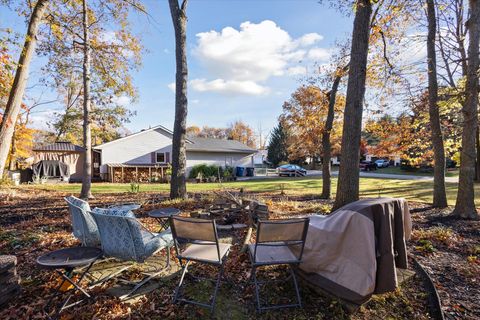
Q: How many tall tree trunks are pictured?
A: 7